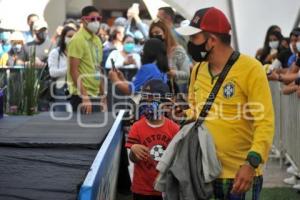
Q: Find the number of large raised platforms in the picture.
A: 1